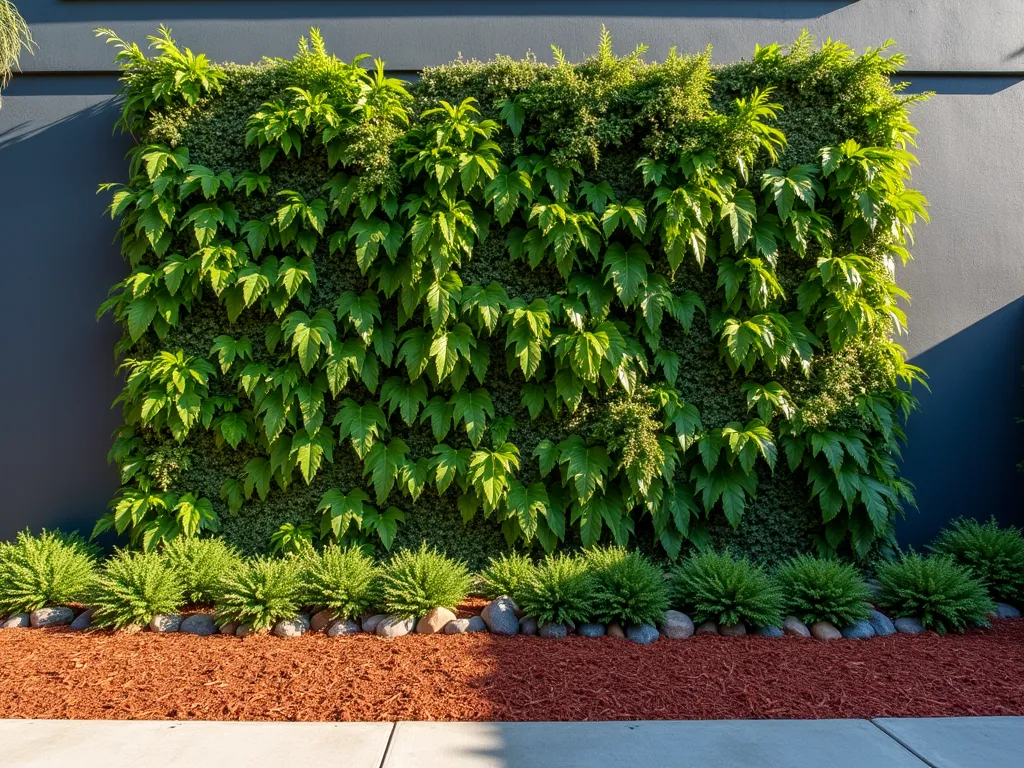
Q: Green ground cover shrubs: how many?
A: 13